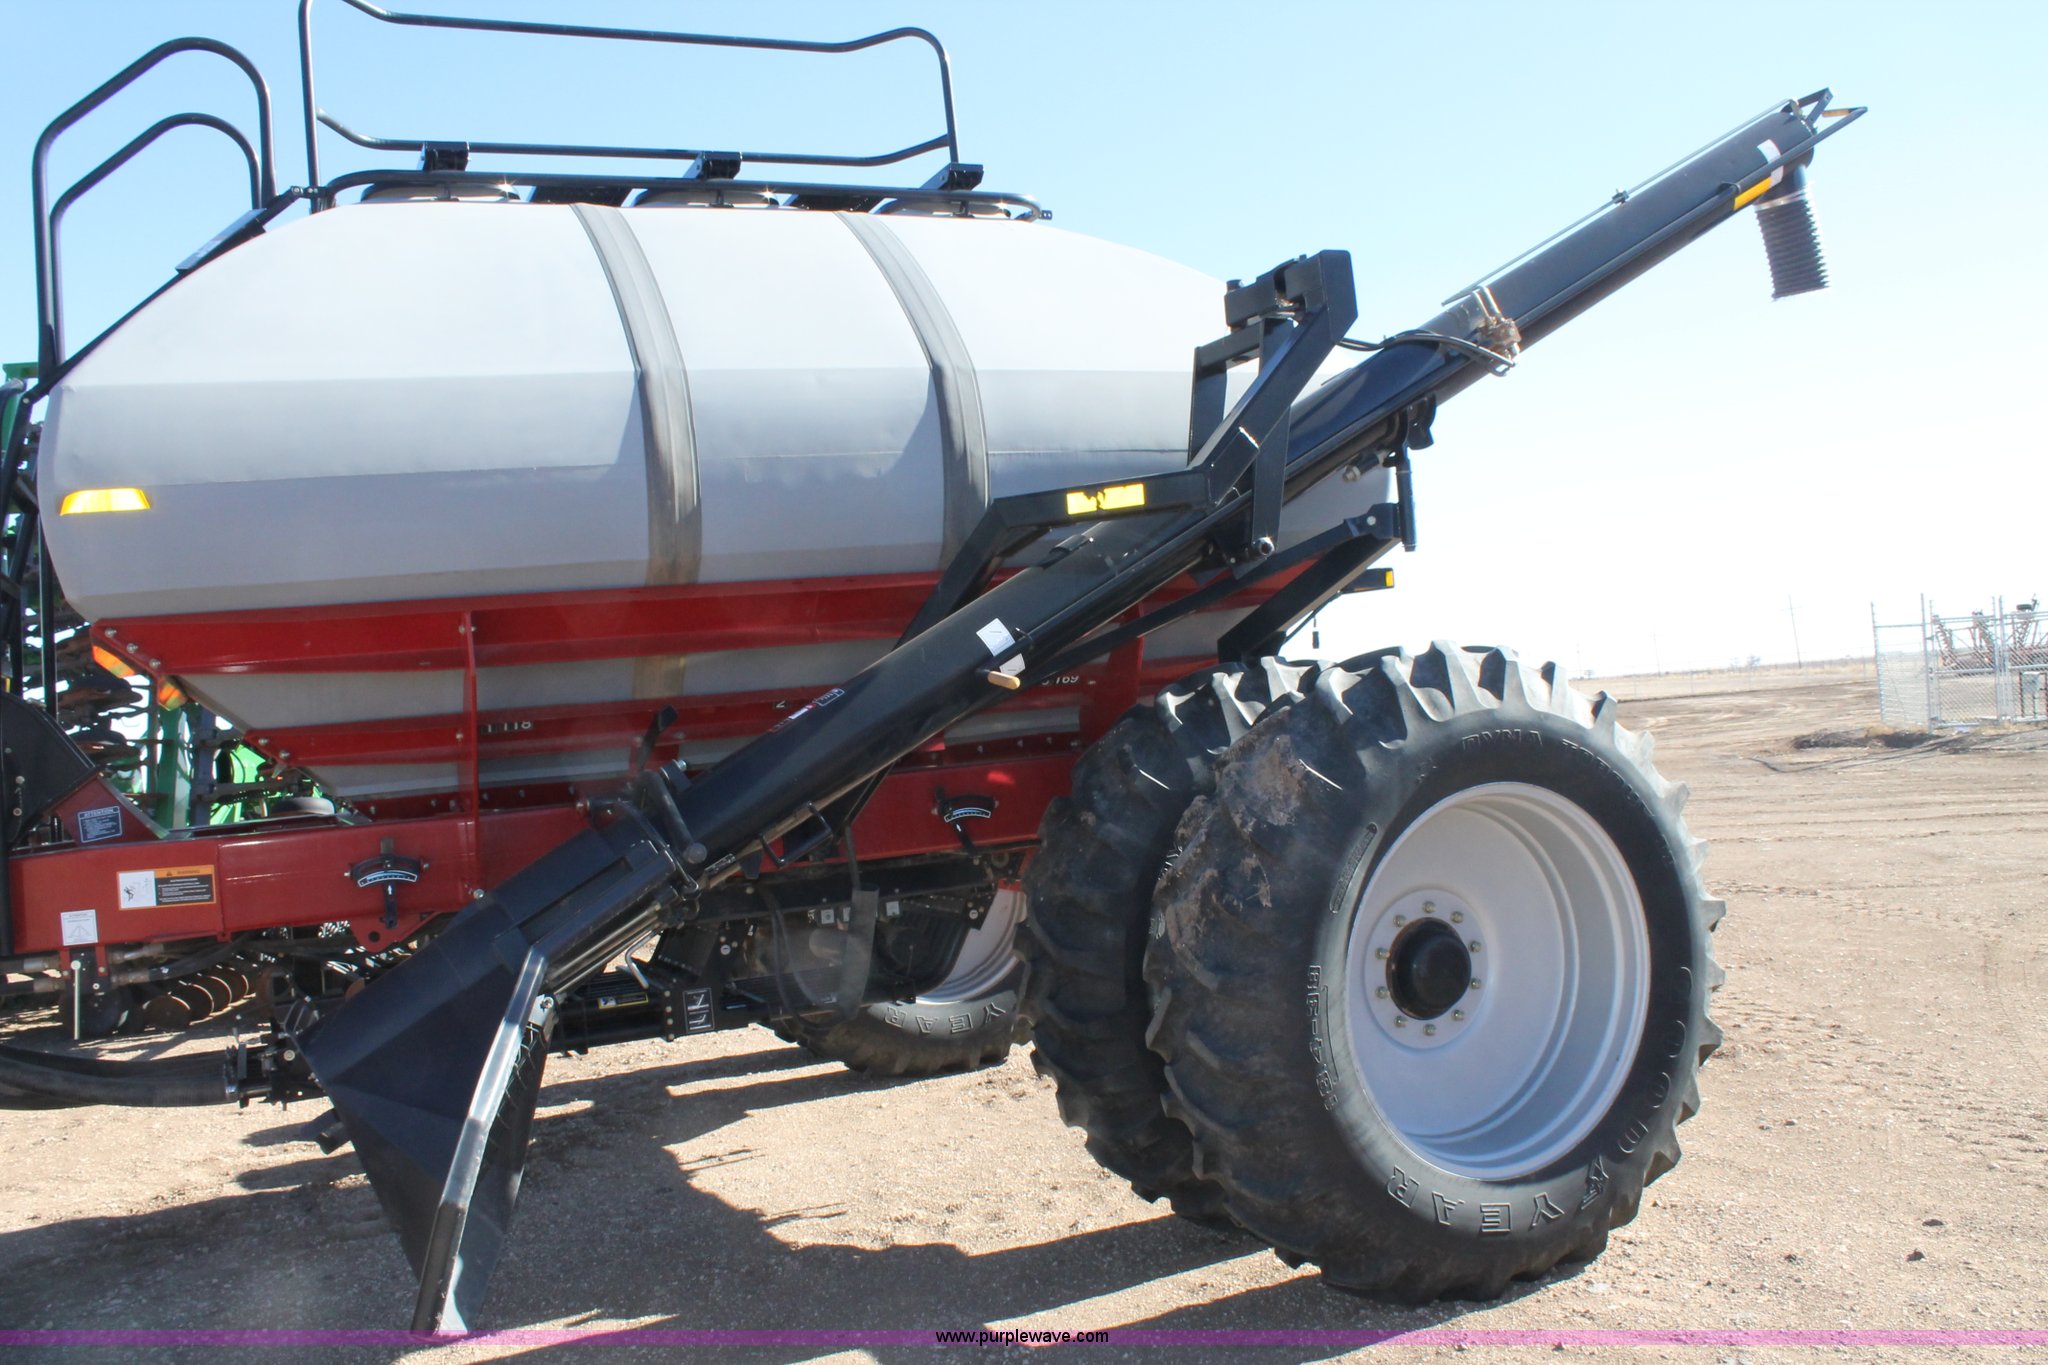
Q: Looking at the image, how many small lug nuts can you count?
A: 10